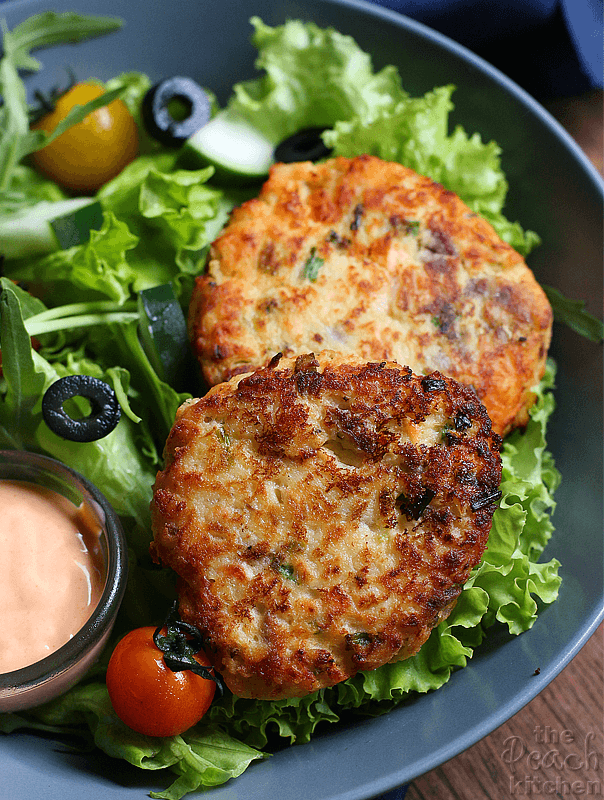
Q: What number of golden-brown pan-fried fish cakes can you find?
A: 2